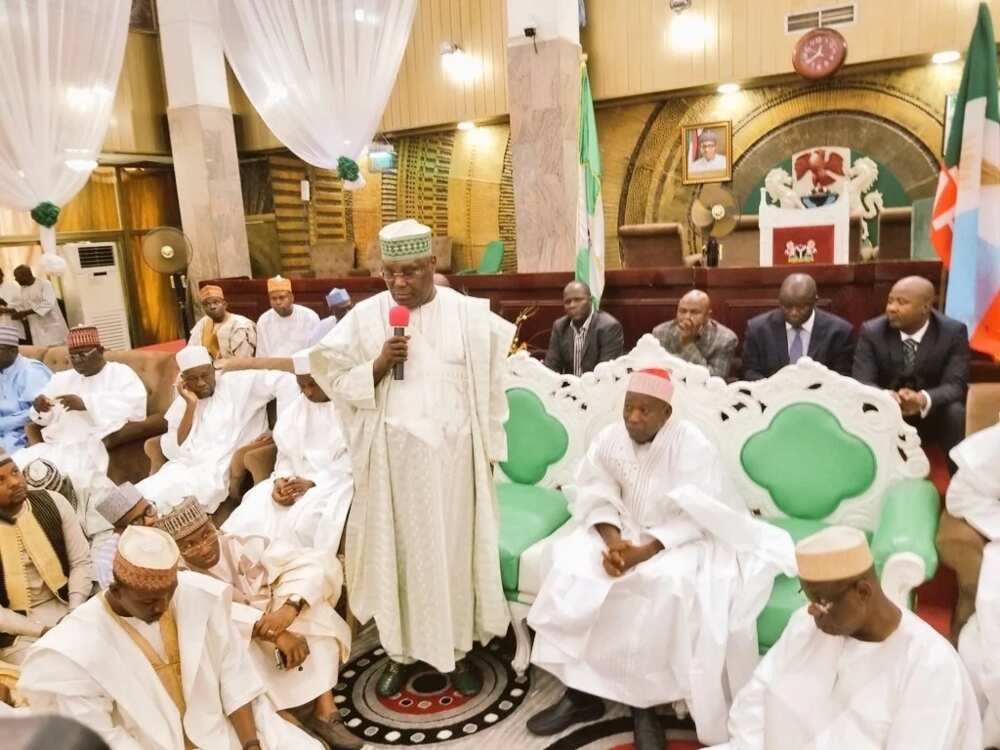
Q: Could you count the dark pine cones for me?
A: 0